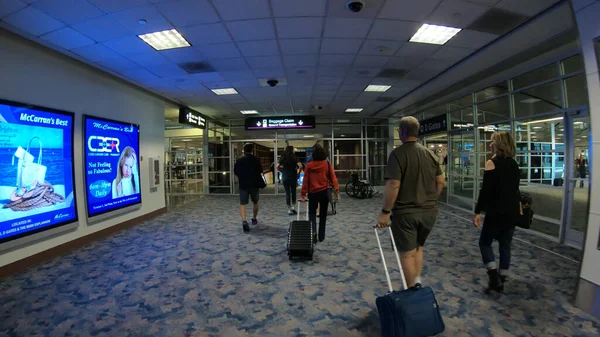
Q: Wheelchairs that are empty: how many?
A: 1